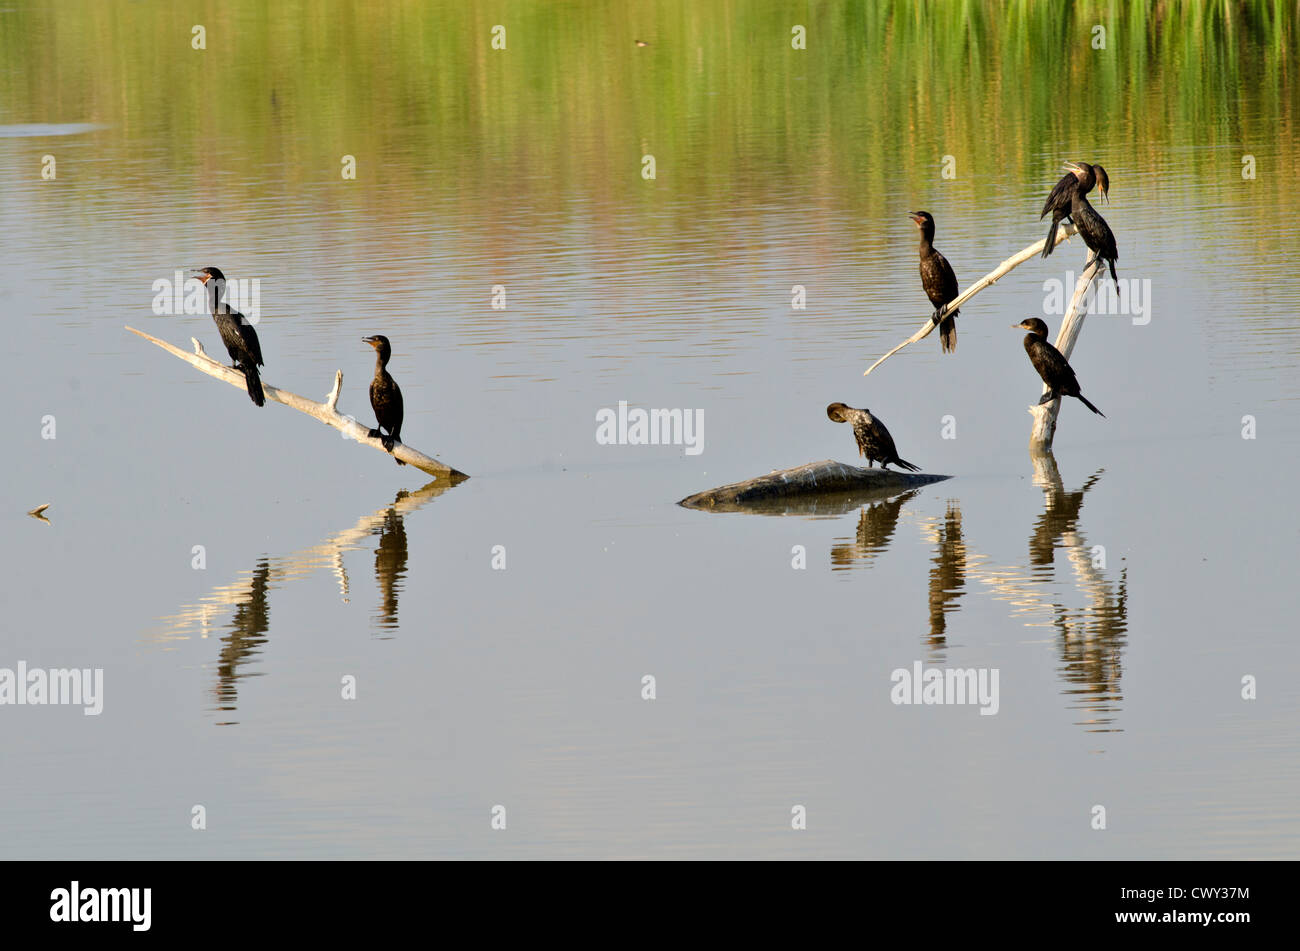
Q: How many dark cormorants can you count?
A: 7